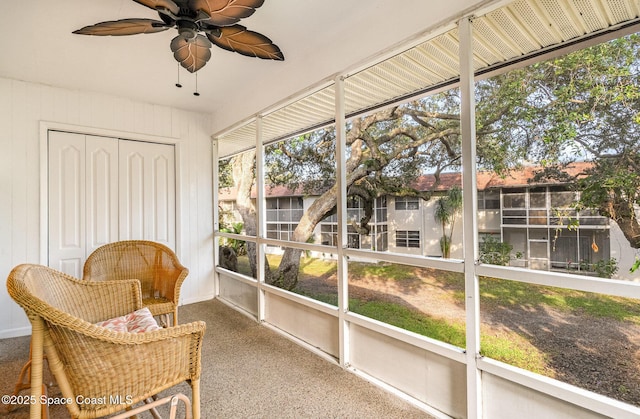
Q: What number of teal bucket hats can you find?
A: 0